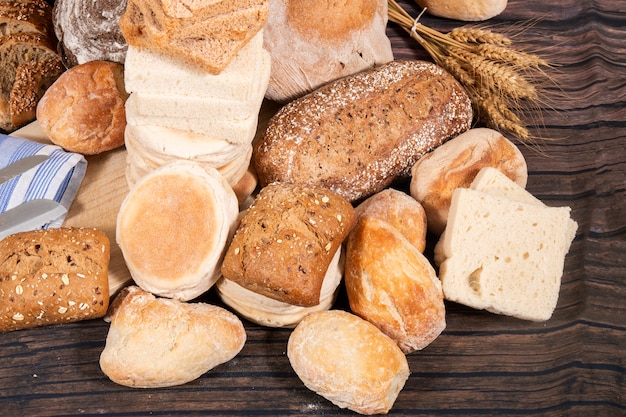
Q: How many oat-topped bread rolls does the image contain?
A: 2